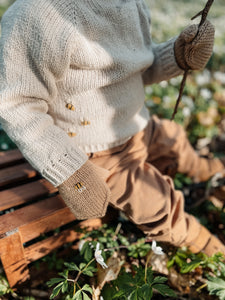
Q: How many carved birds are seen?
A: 0